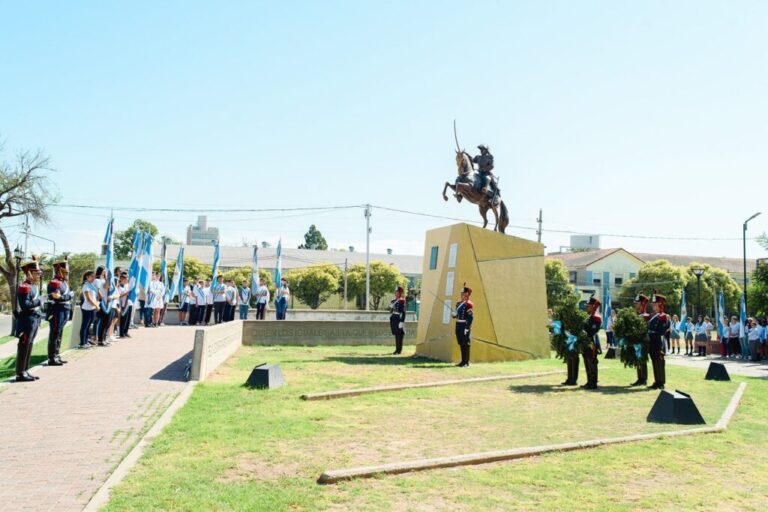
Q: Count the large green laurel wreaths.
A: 2